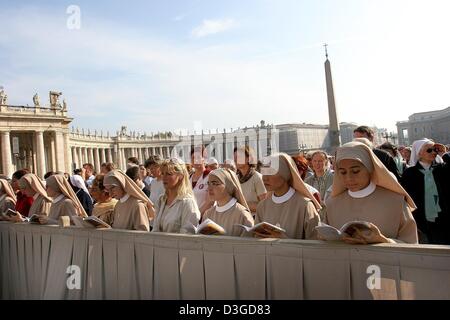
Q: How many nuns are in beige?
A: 7